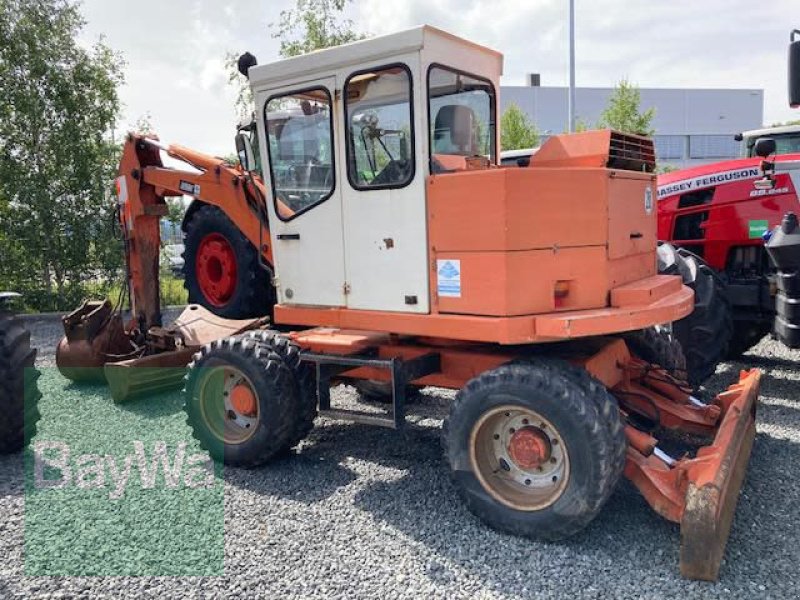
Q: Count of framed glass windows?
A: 3